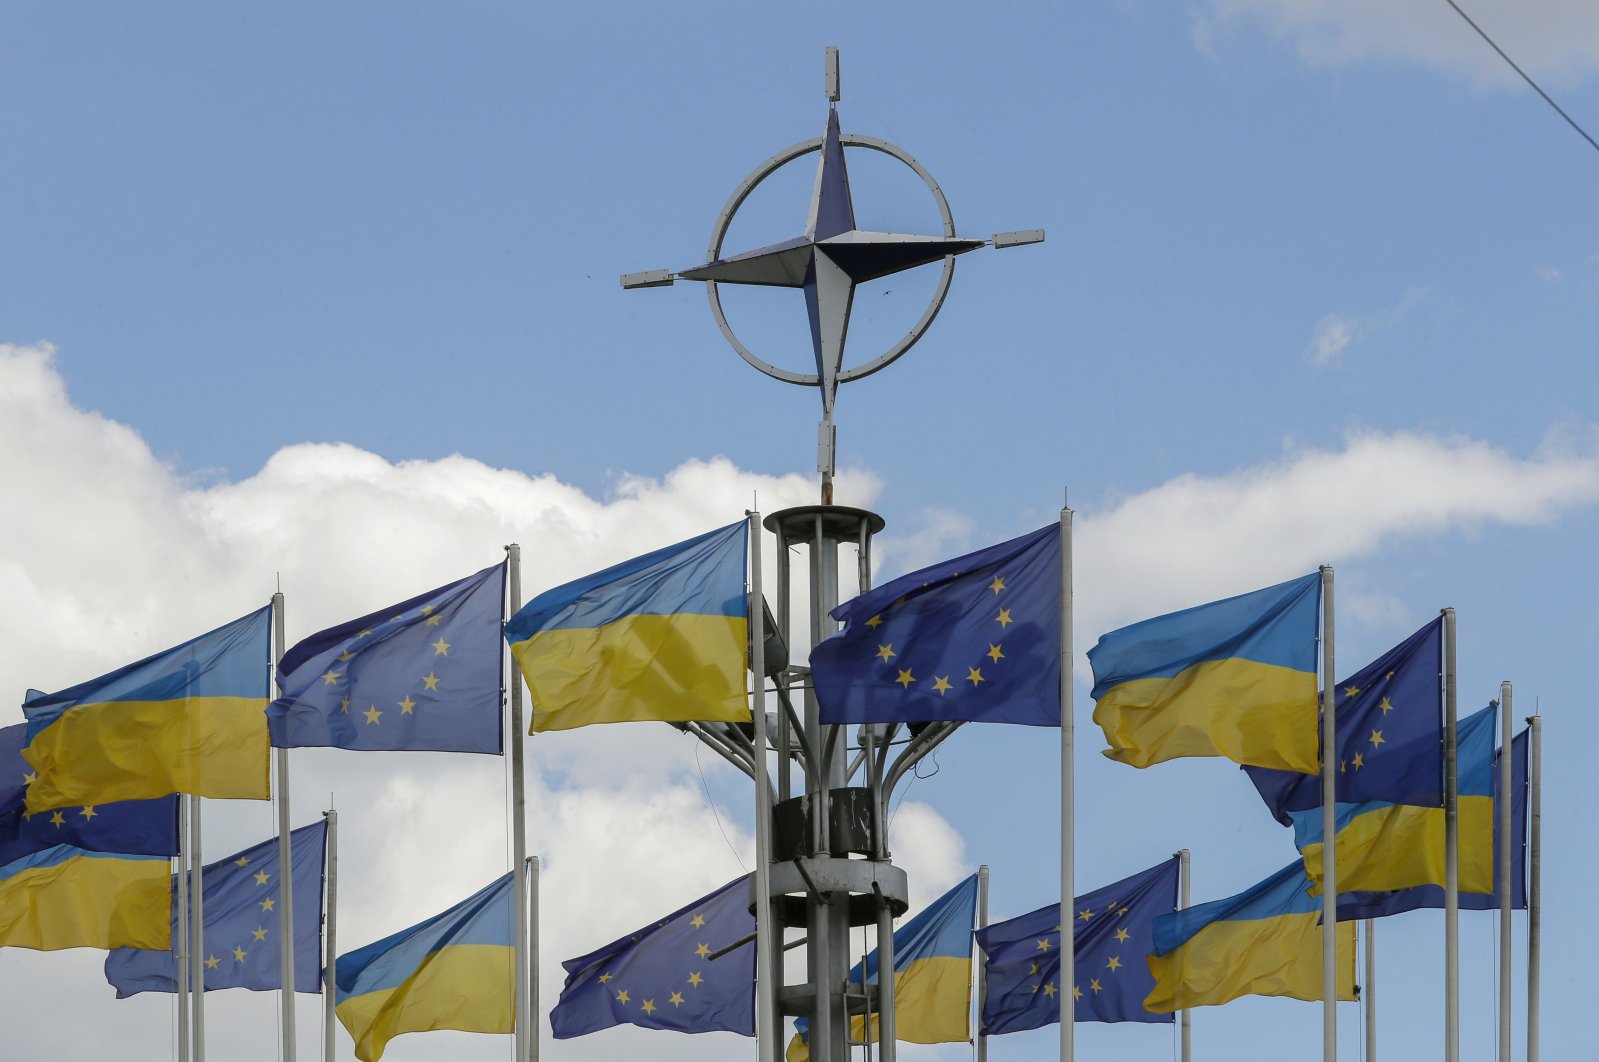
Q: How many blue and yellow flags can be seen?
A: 8